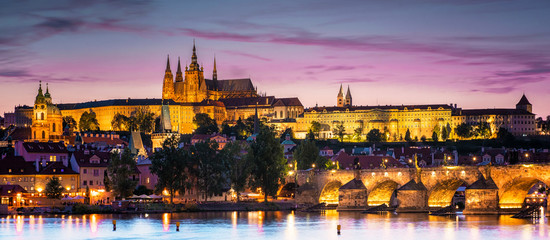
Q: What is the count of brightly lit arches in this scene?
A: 4